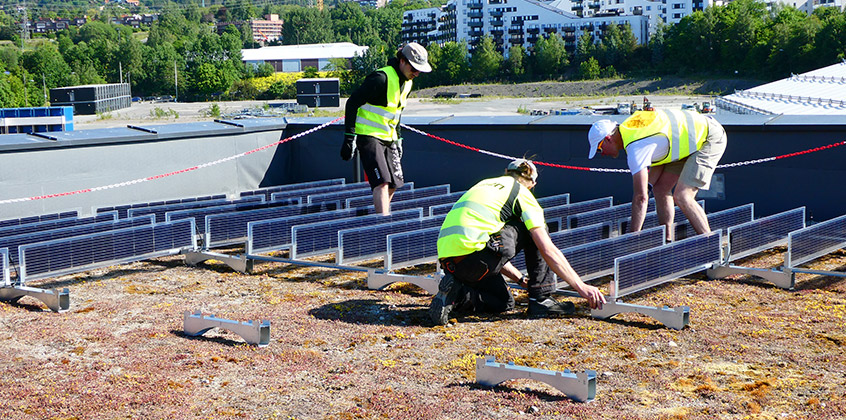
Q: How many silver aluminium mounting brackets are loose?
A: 2